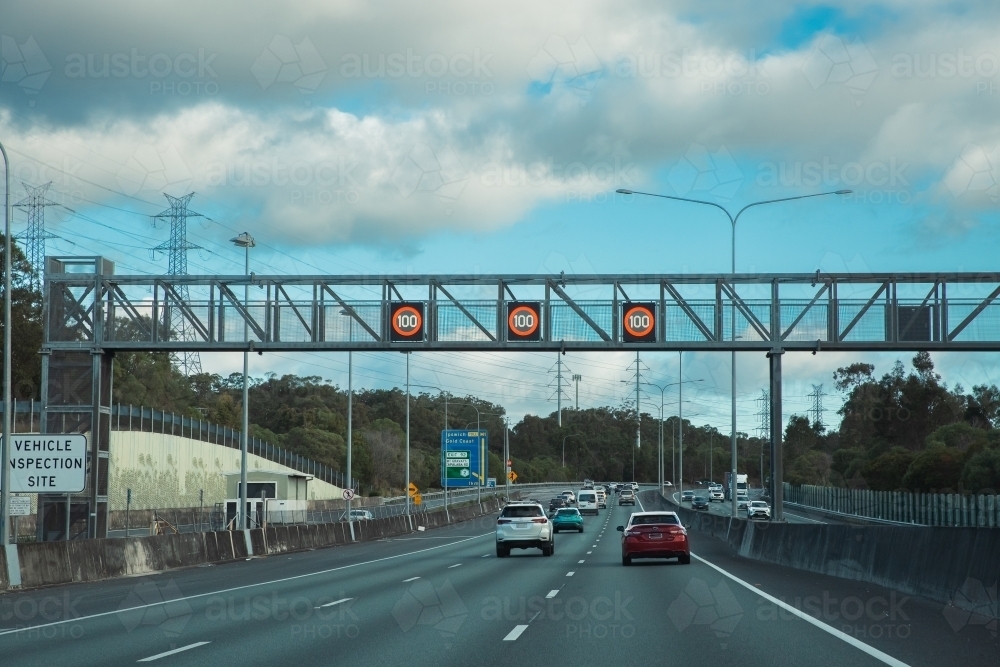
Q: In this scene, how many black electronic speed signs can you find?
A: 3